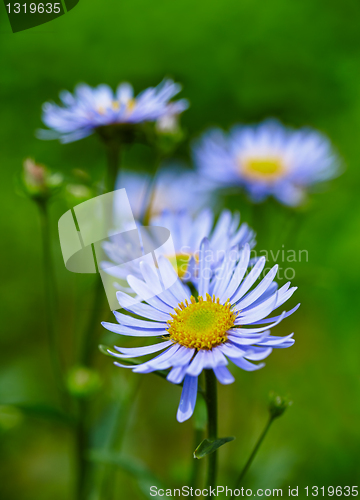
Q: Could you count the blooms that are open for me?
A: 5